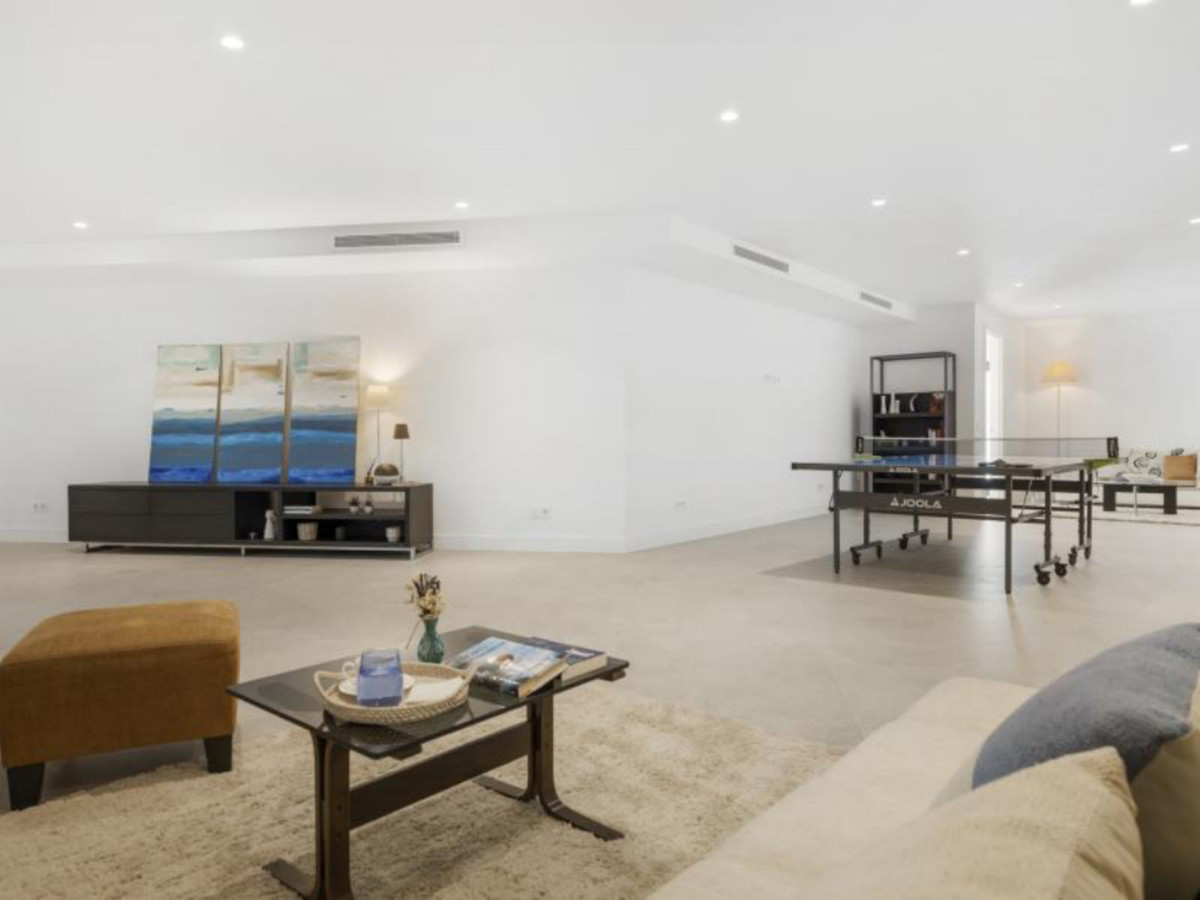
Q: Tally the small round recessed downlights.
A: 11